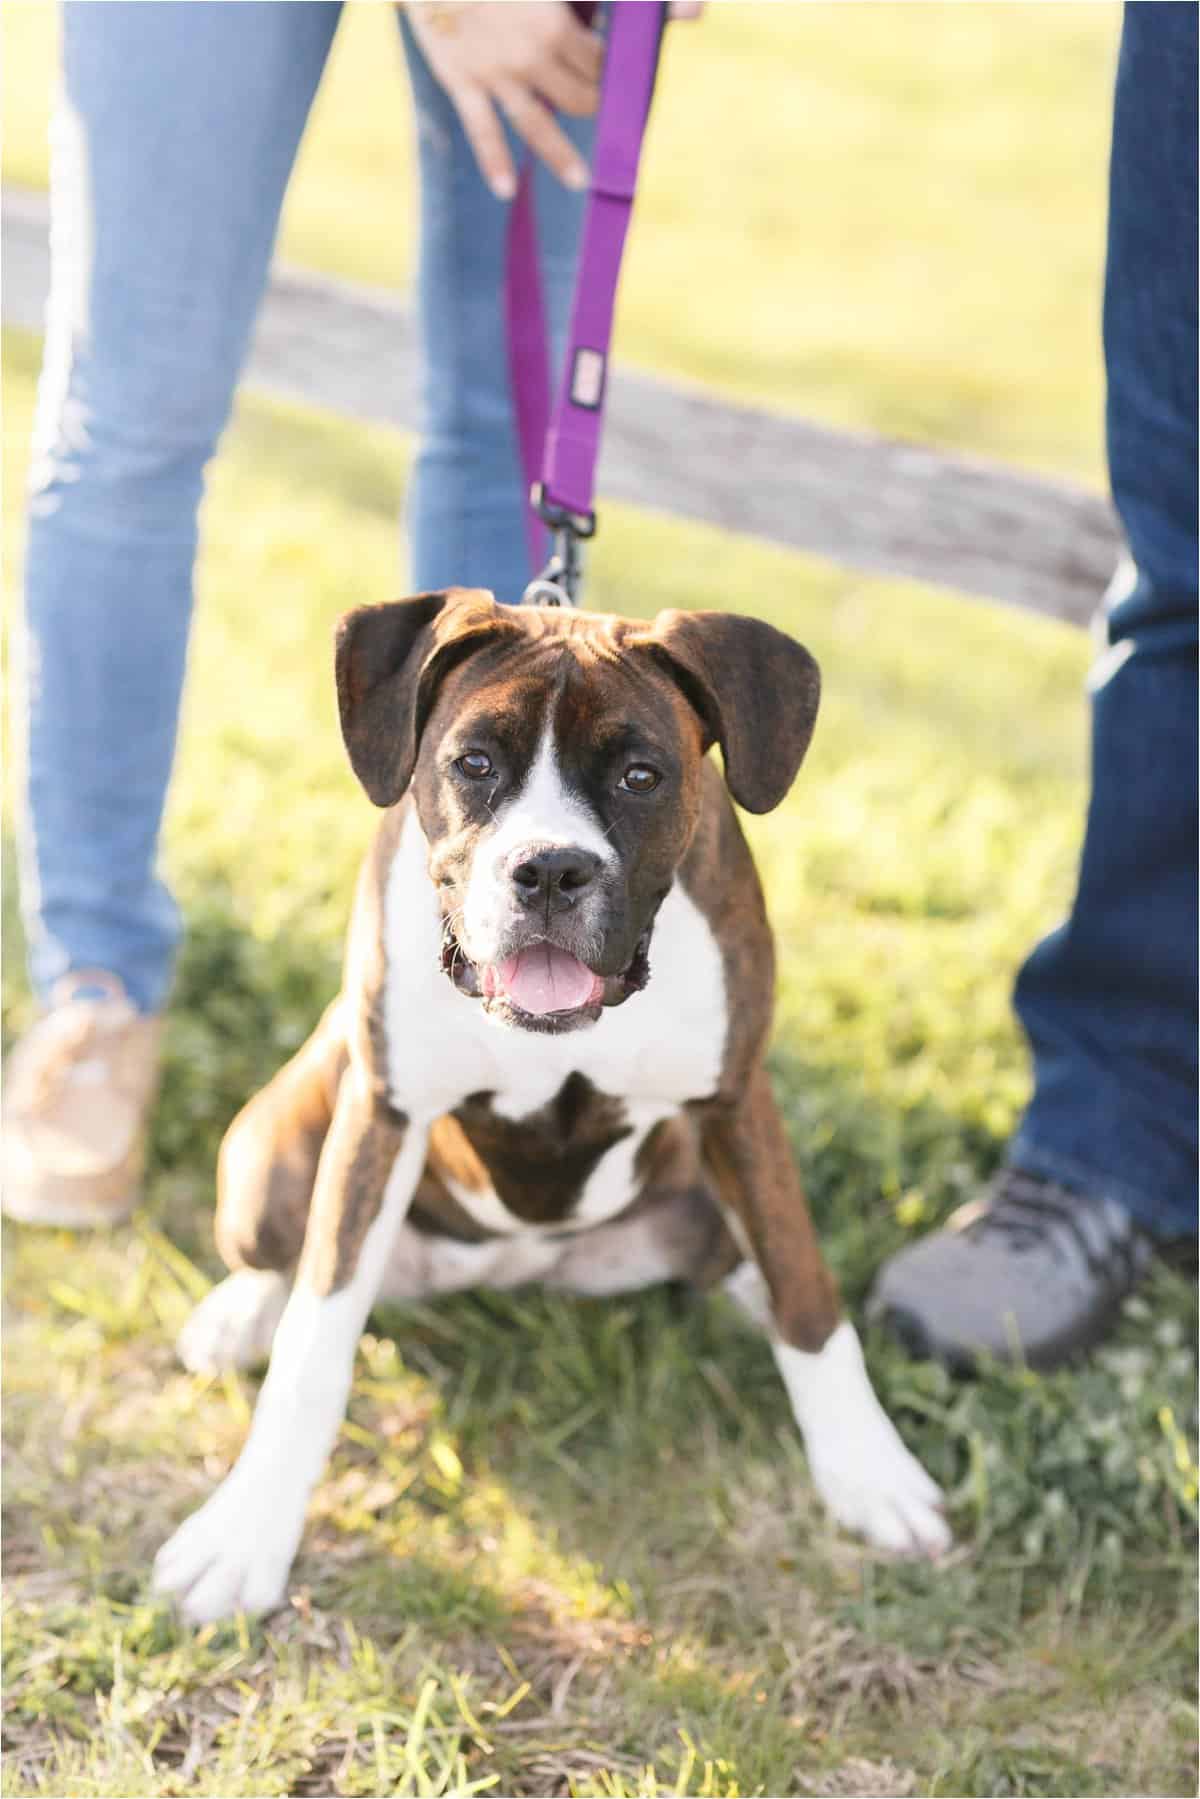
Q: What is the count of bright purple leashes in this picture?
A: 1